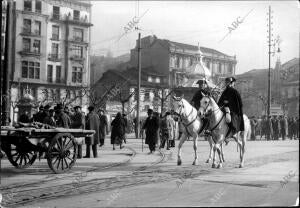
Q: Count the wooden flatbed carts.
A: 1